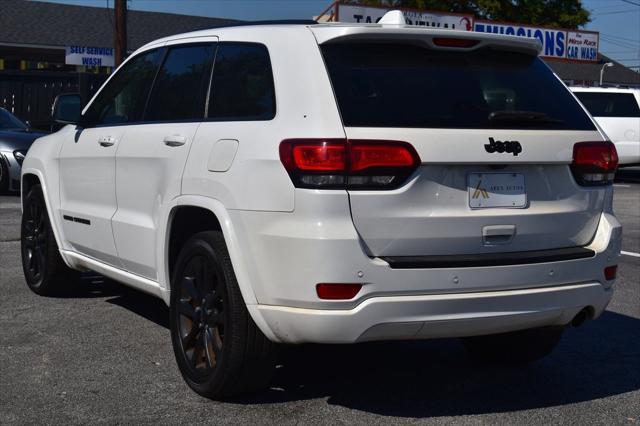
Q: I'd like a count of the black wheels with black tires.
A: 2